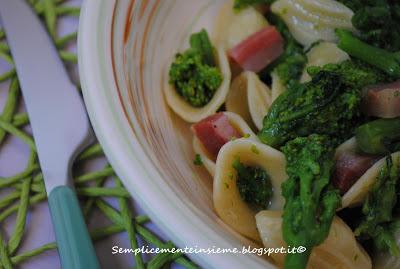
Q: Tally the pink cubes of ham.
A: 4